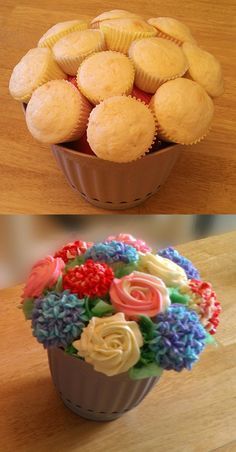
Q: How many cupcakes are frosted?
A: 12